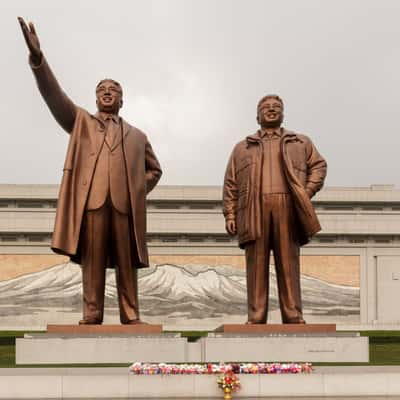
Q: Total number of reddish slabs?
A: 2